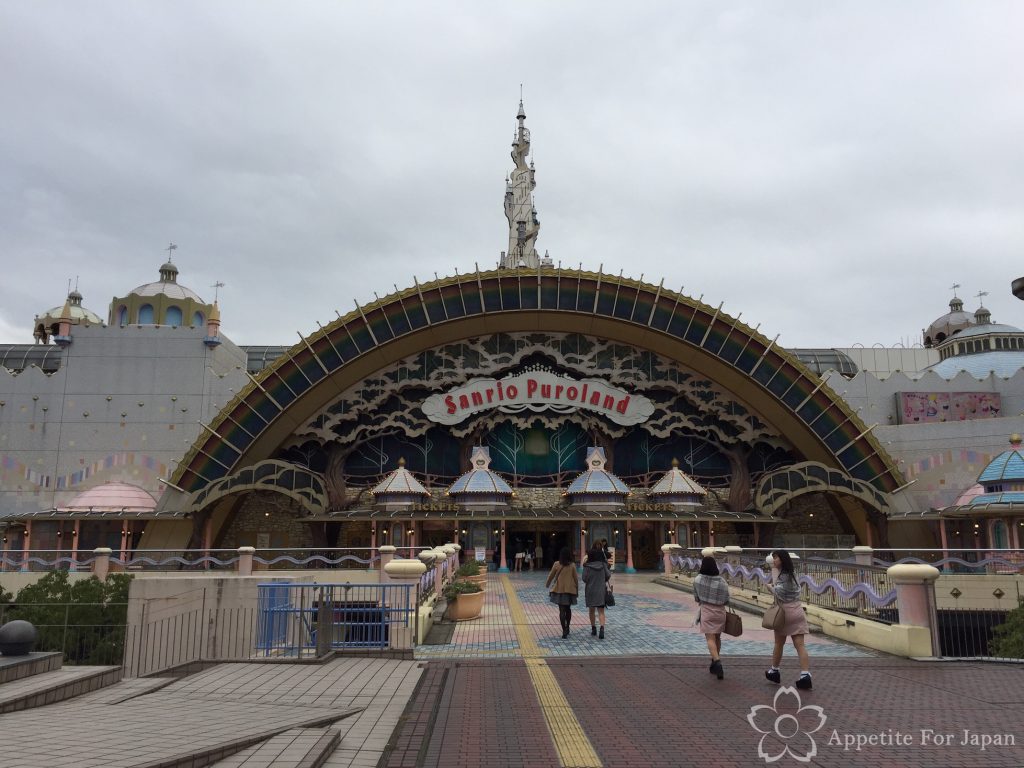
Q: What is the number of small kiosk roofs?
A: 4